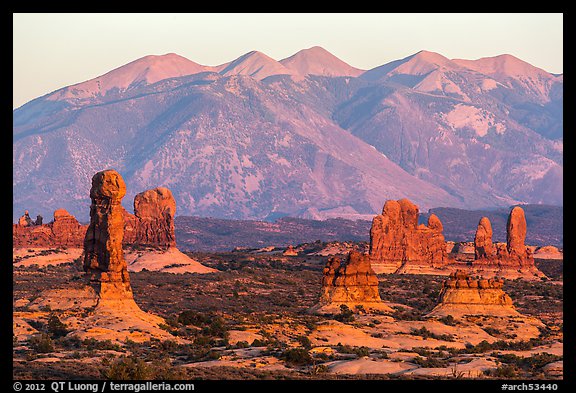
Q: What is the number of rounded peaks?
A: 5